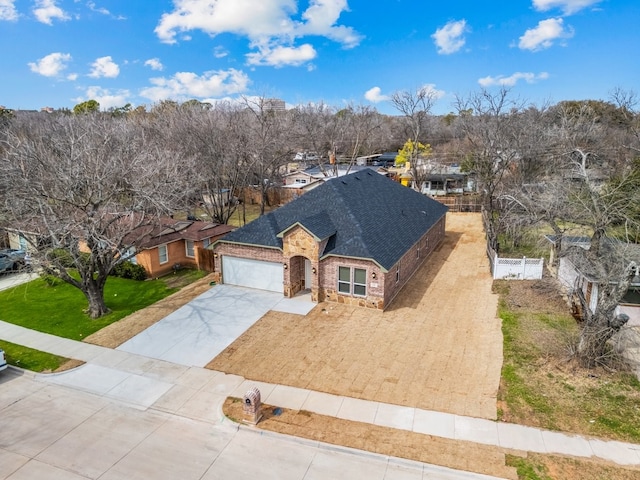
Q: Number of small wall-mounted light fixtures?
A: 4